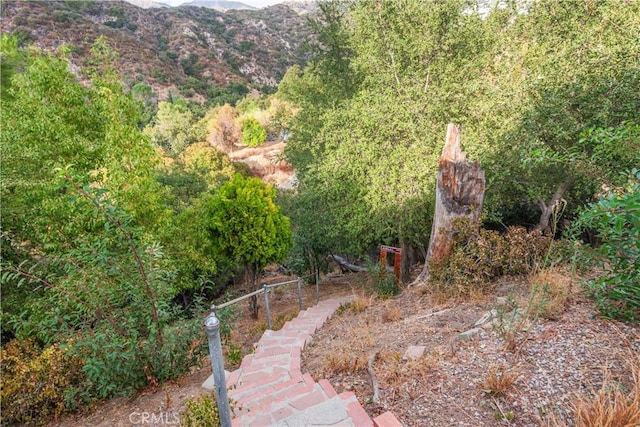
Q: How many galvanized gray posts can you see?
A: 4